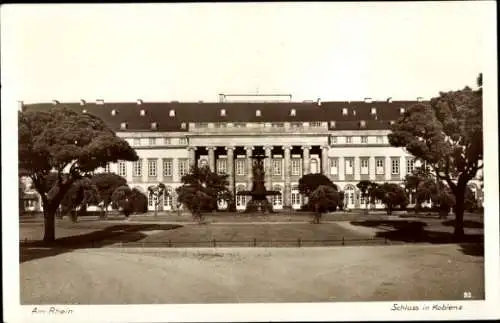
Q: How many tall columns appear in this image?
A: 8